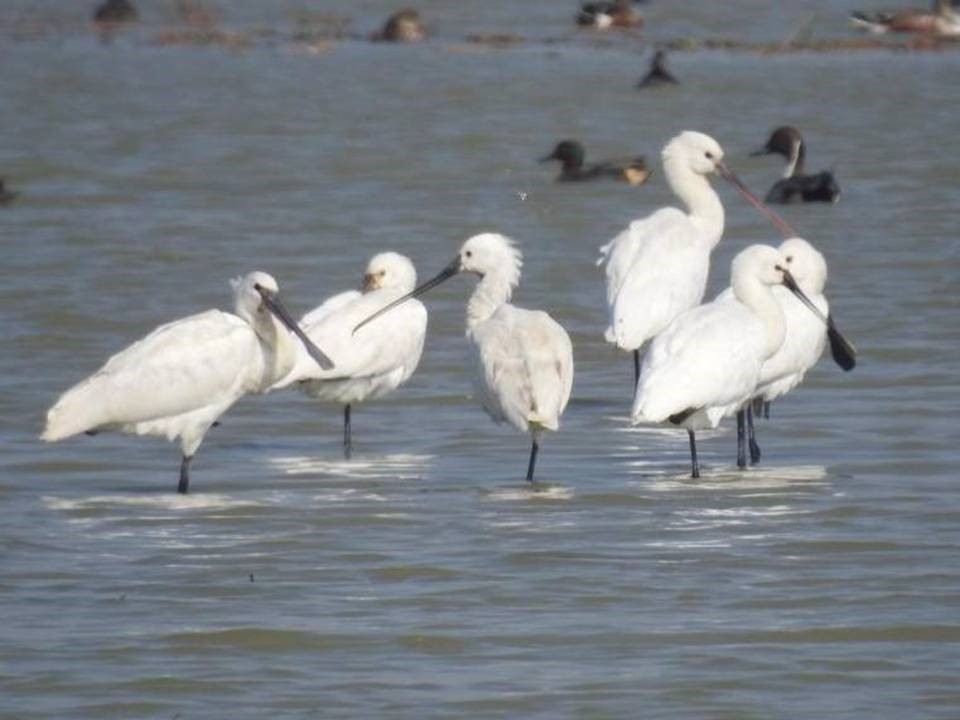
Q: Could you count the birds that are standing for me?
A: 6